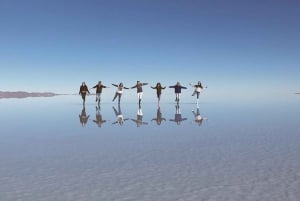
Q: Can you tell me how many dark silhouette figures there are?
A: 7